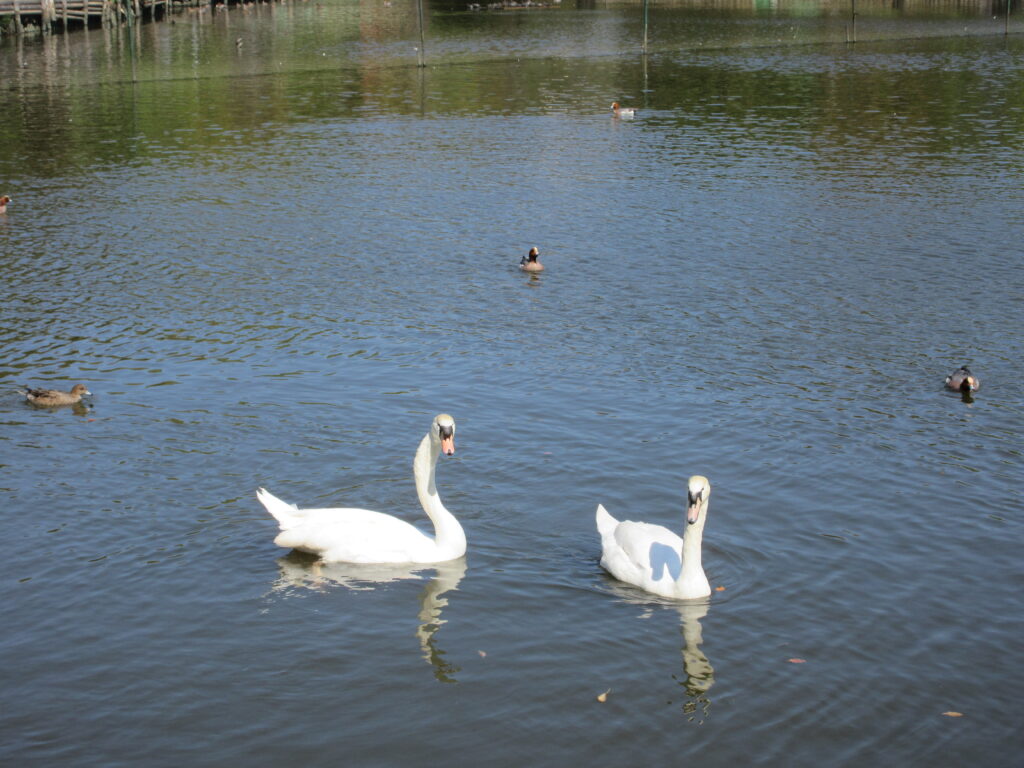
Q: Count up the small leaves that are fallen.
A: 5